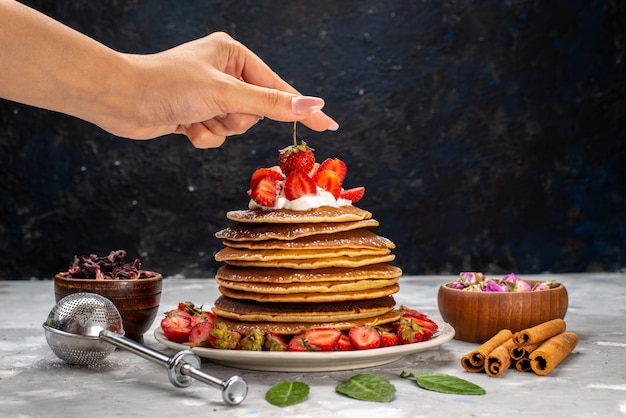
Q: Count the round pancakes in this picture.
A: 11